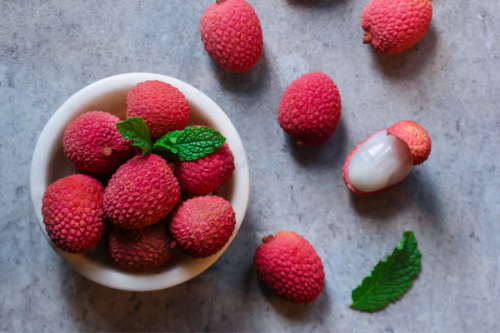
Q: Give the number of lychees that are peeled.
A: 1